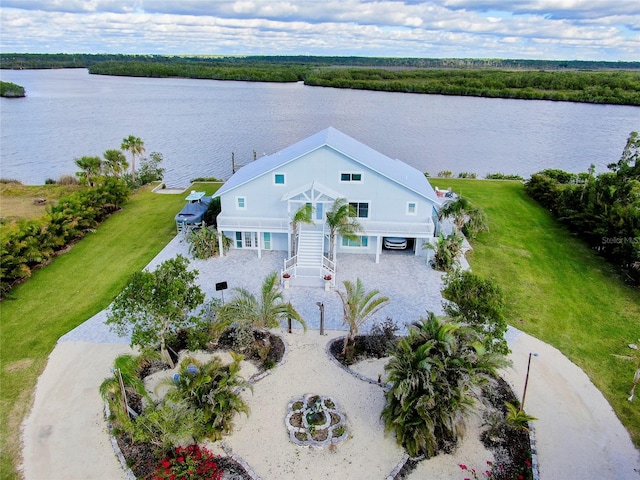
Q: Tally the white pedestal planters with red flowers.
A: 2